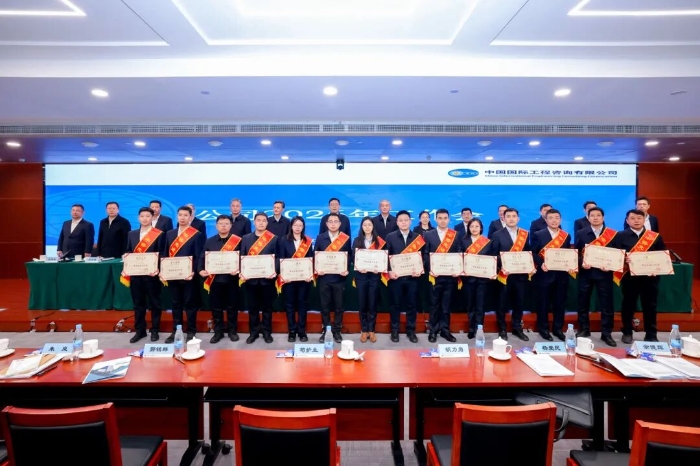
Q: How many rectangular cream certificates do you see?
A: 14